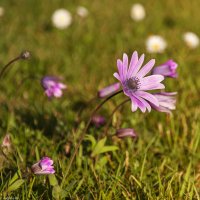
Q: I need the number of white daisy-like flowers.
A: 5